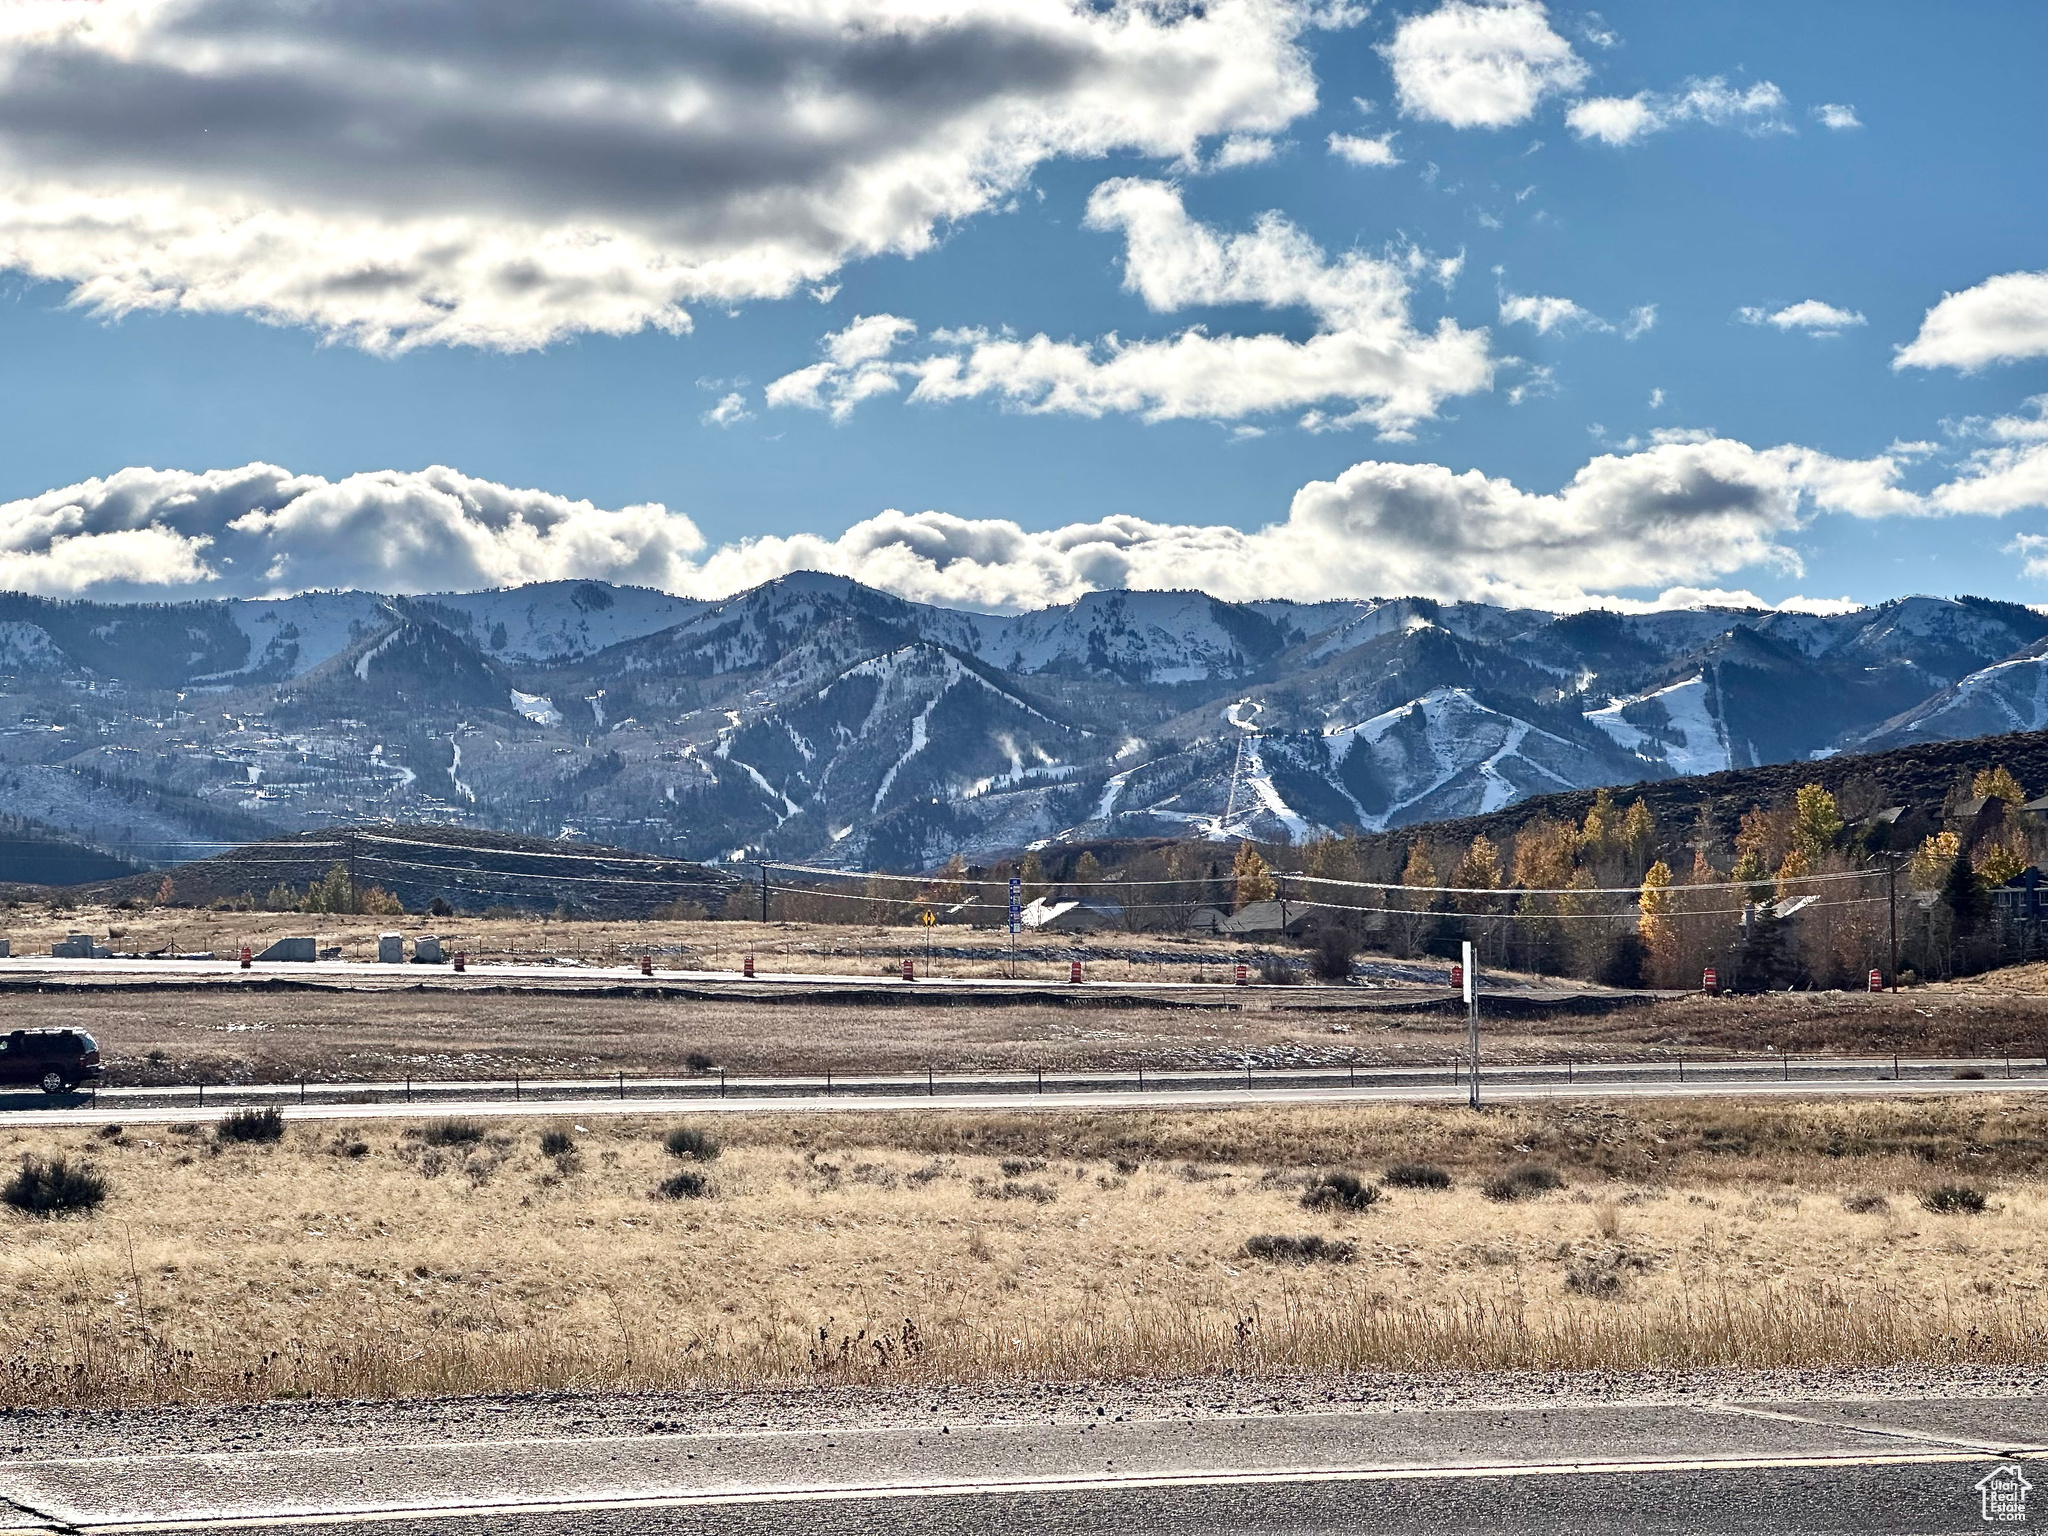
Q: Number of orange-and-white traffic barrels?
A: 10